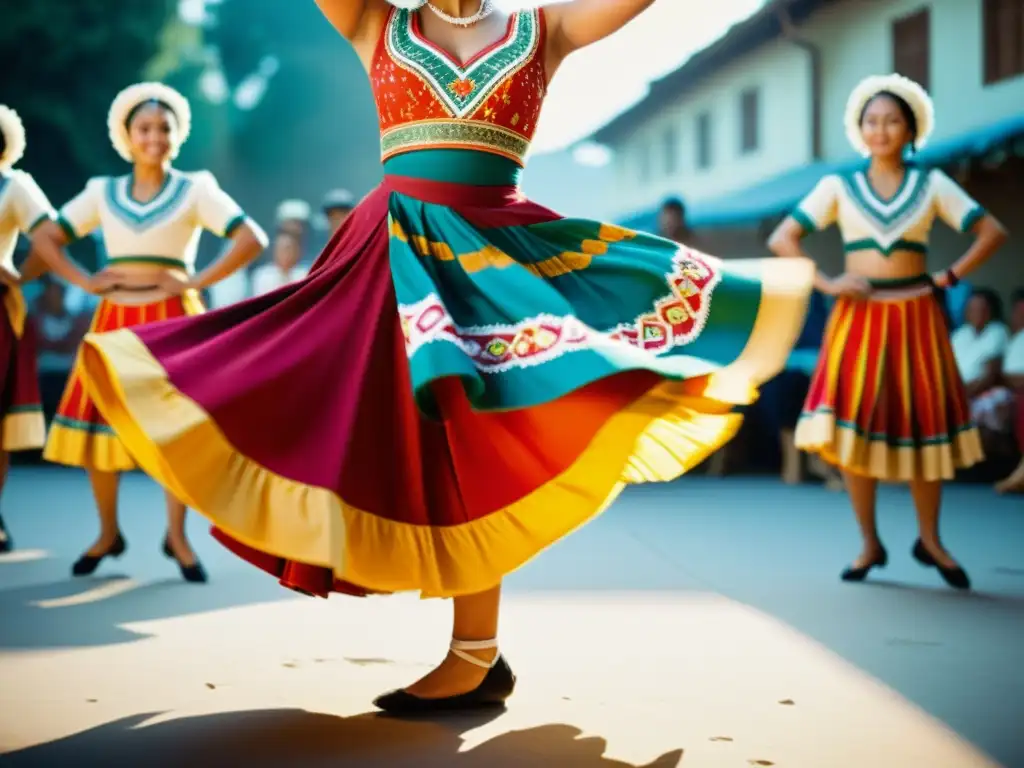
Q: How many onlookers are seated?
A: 2